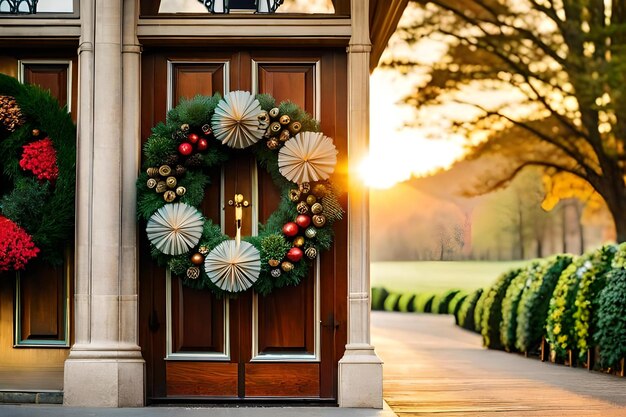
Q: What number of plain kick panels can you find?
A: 2